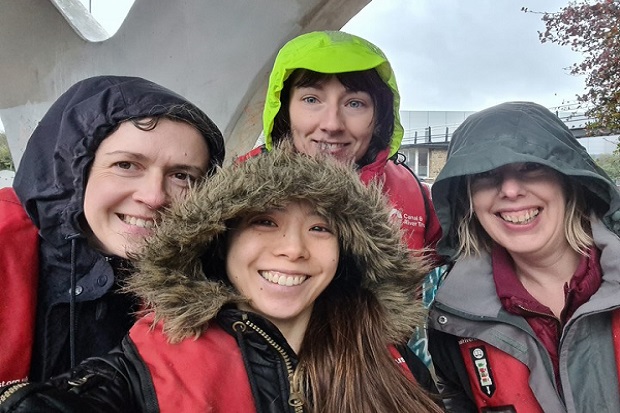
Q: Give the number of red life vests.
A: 4